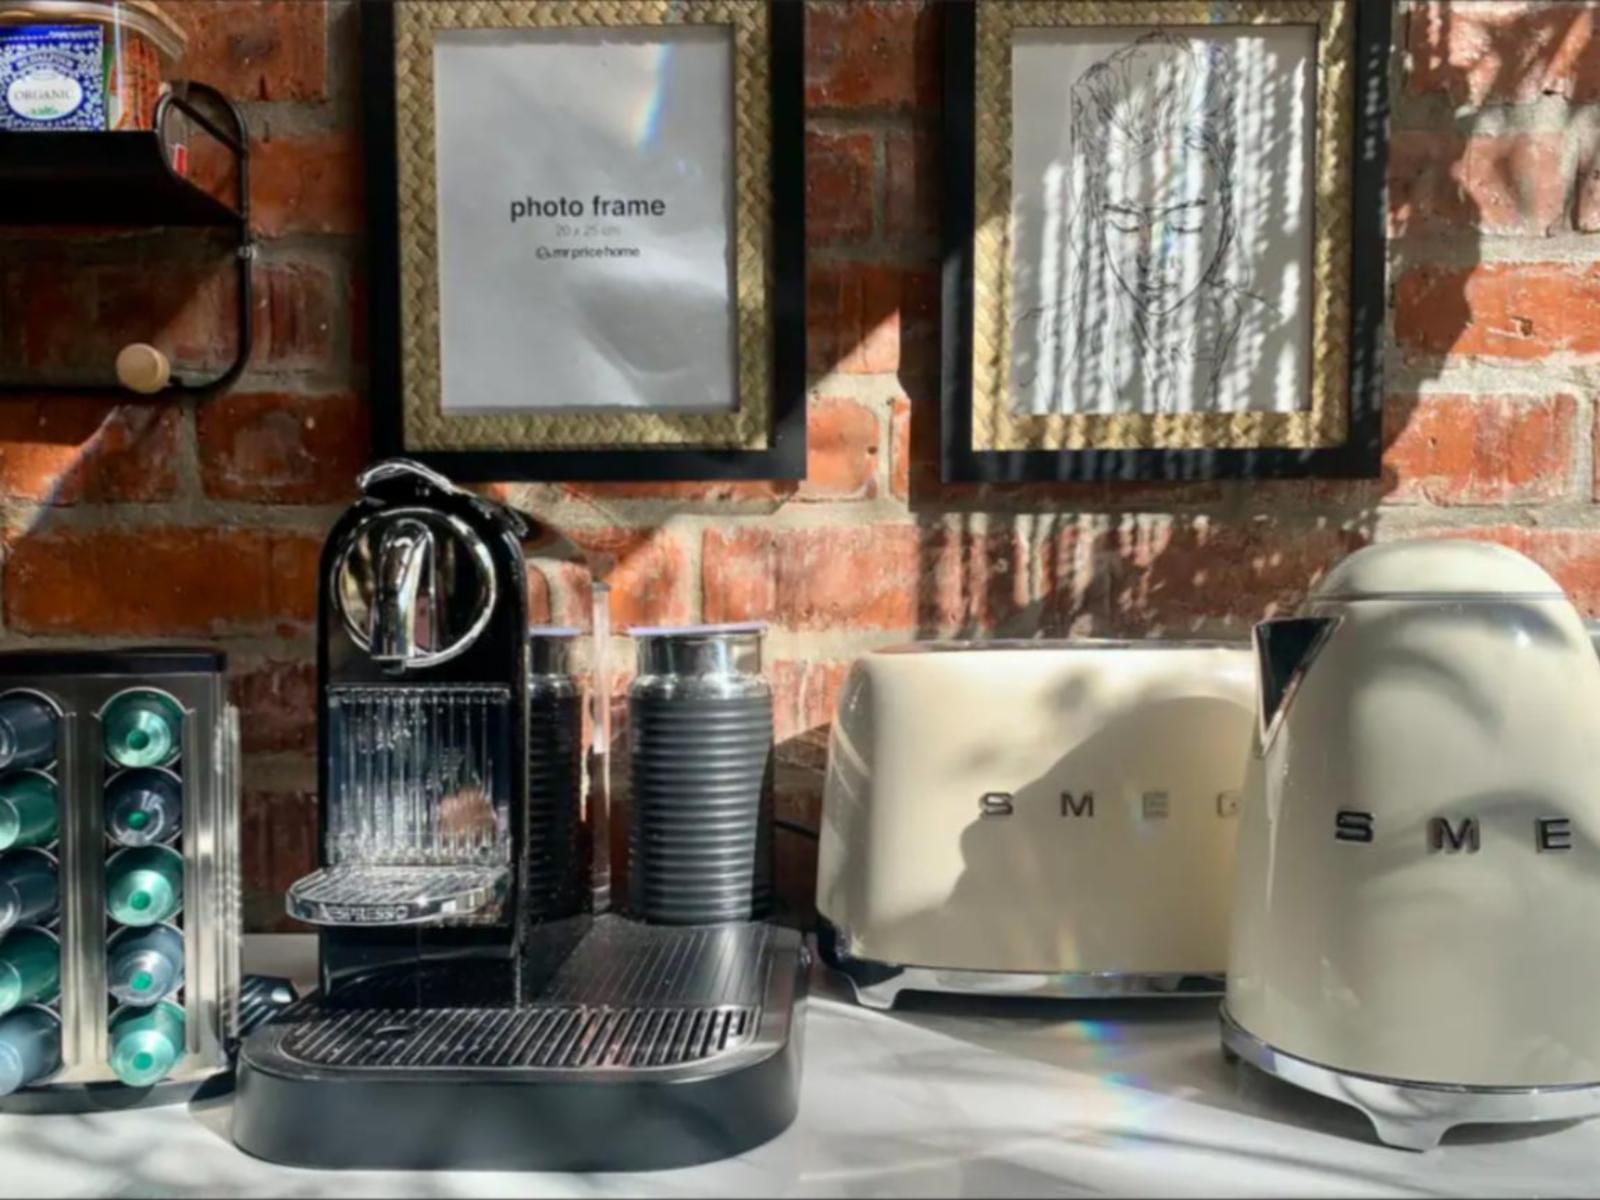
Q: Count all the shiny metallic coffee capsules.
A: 10